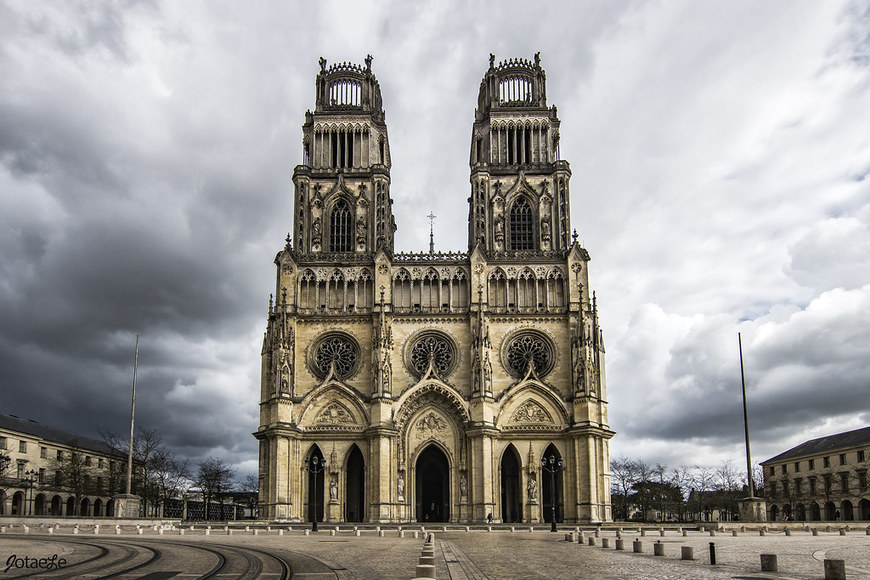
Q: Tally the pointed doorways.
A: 5